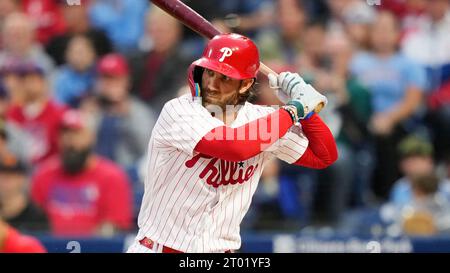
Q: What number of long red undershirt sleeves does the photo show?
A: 2